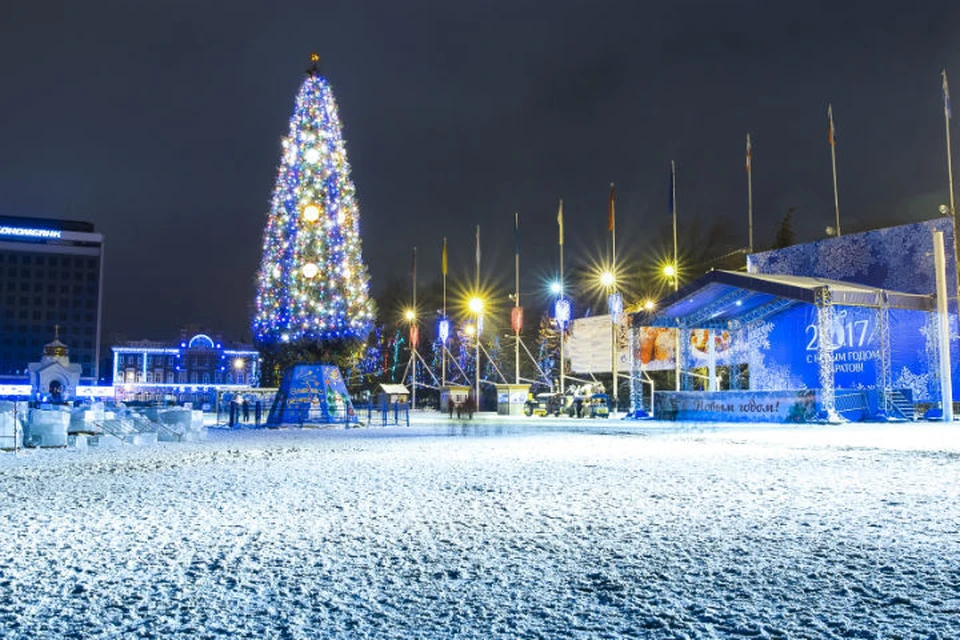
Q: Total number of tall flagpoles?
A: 10